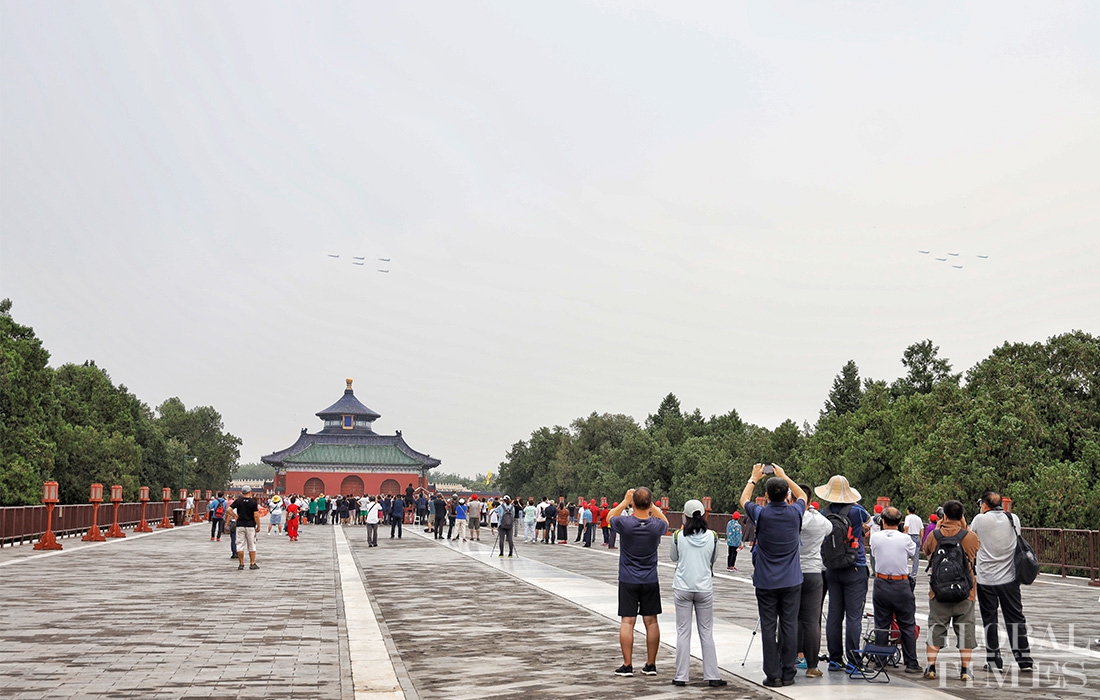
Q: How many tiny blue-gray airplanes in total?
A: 10